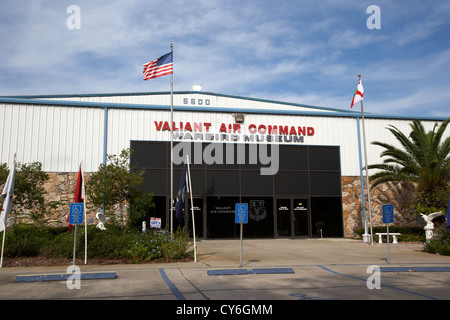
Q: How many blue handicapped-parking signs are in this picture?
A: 3